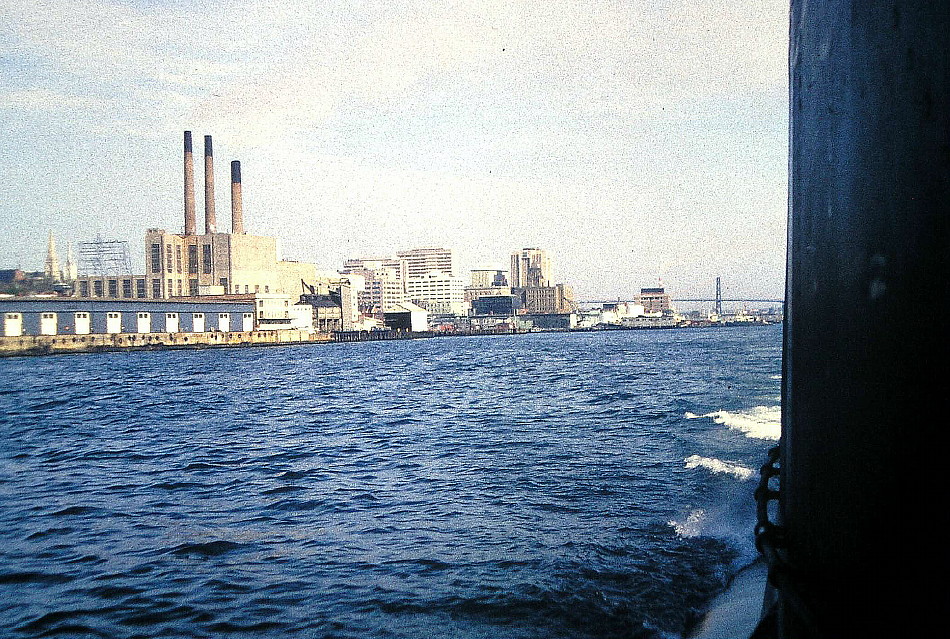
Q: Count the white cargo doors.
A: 9